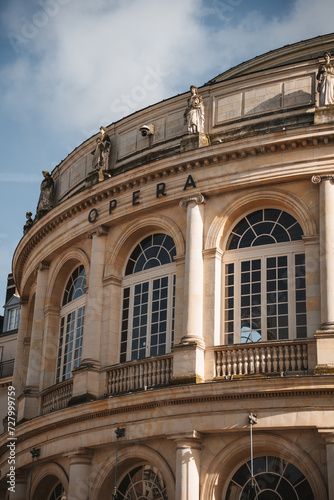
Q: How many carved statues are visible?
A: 5